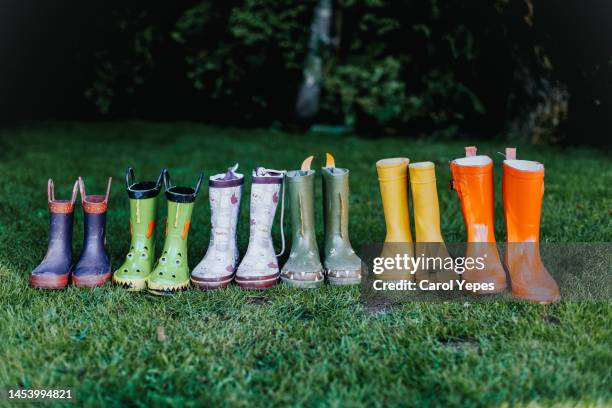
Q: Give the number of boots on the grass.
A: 12